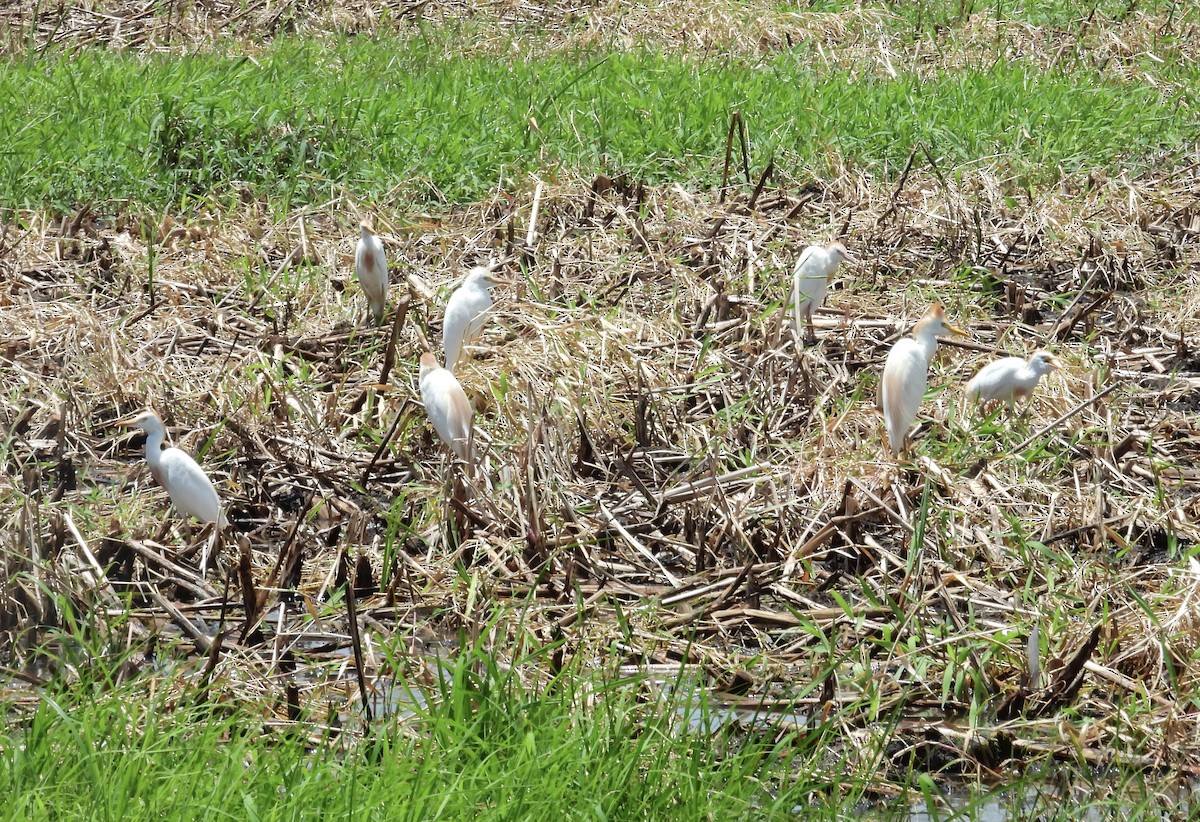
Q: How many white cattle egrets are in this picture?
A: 7